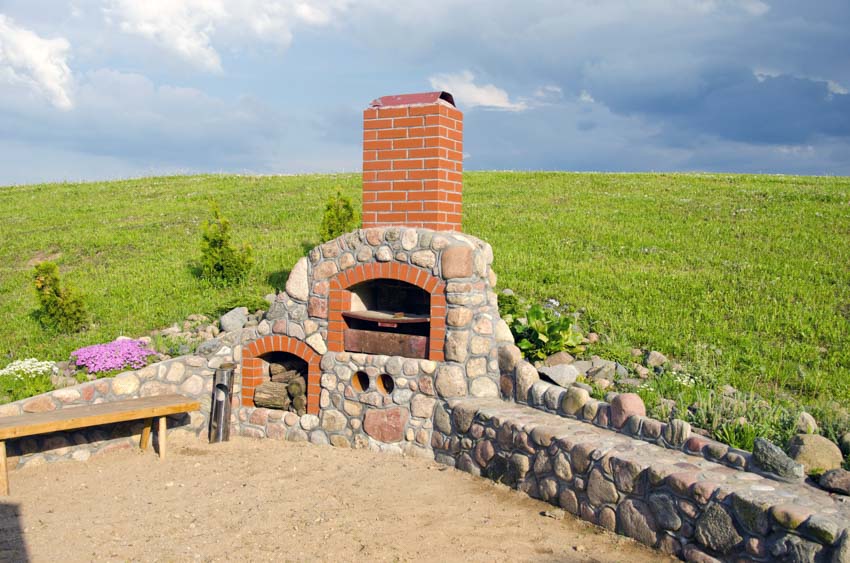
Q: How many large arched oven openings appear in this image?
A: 2